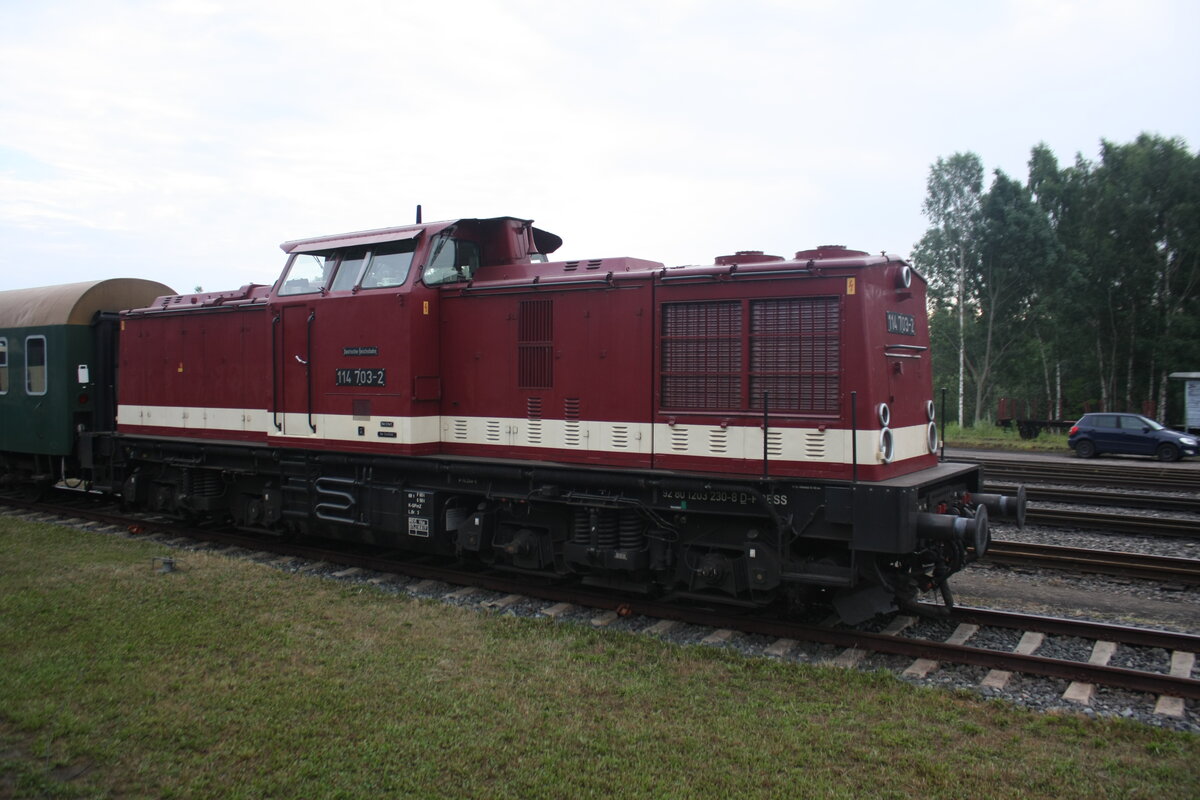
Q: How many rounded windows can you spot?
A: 2